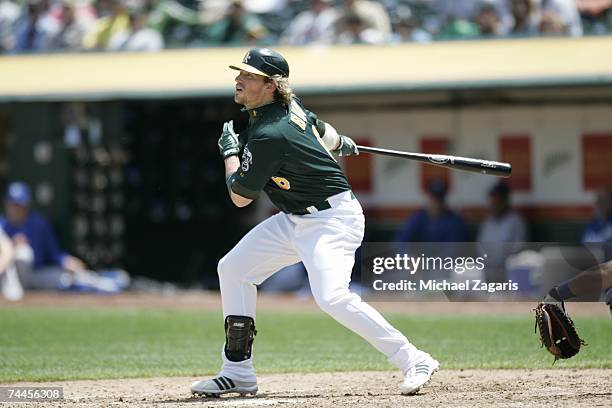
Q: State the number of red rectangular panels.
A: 4